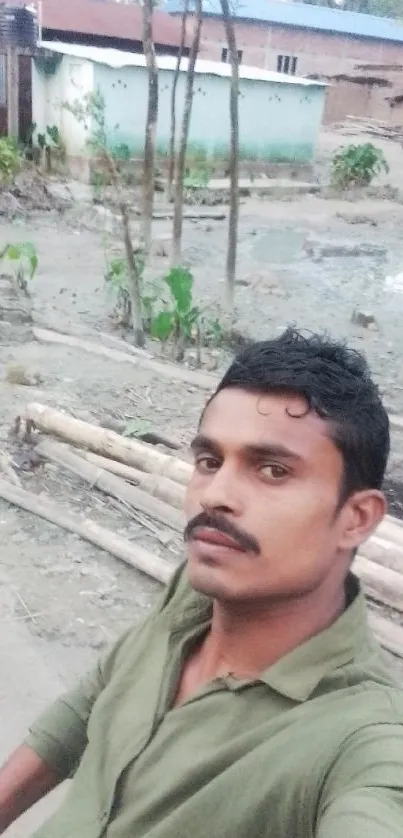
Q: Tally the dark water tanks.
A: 1